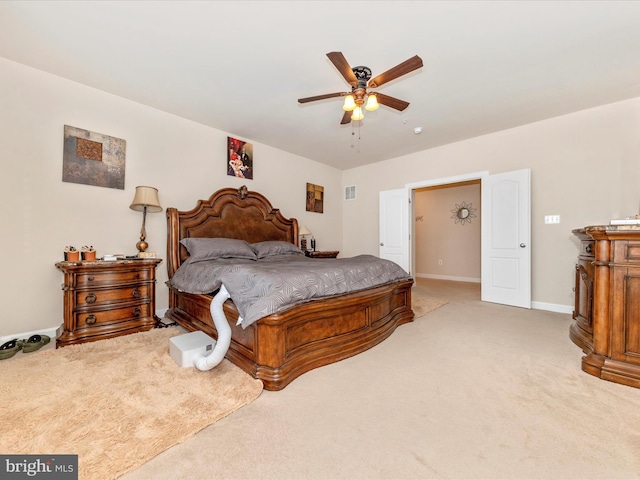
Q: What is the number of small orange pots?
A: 2